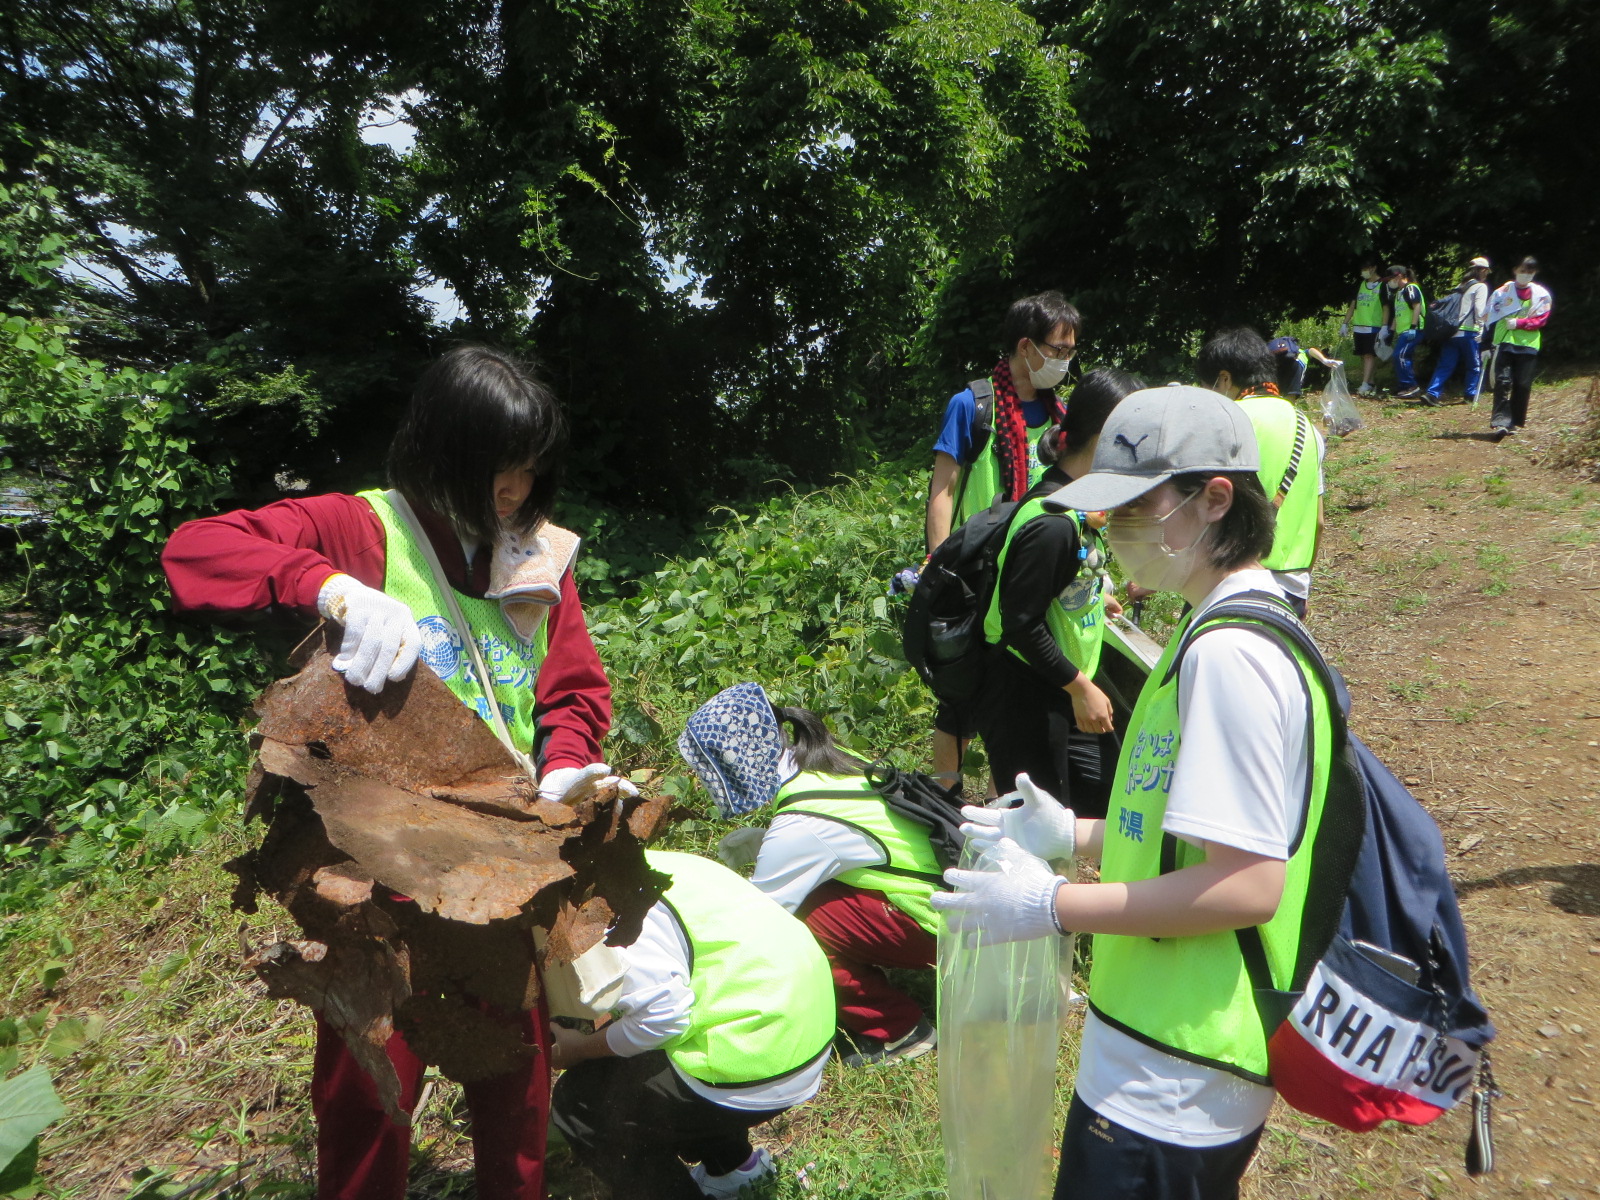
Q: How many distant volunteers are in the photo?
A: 5